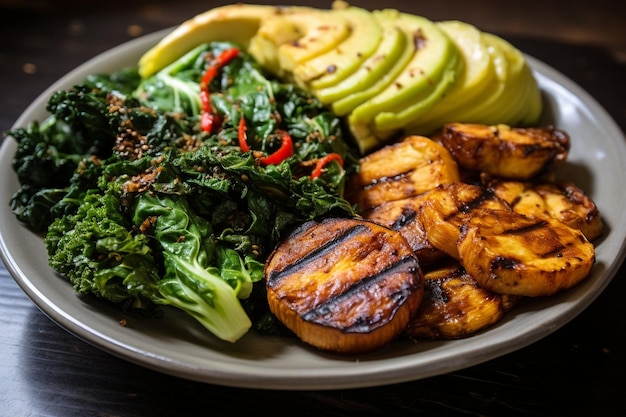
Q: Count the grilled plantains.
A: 8